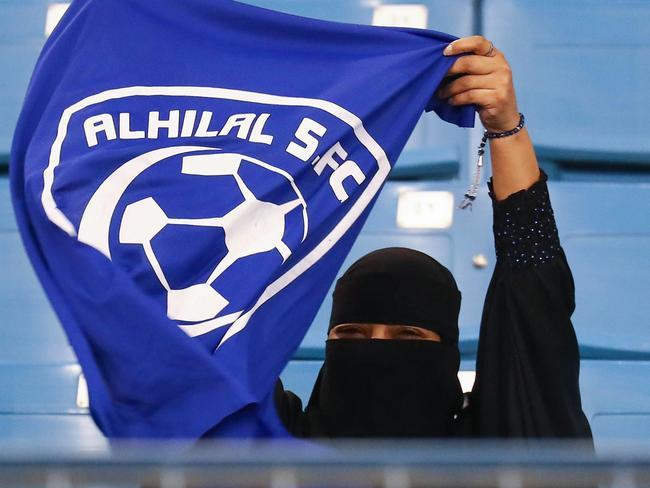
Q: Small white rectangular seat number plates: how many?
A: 5